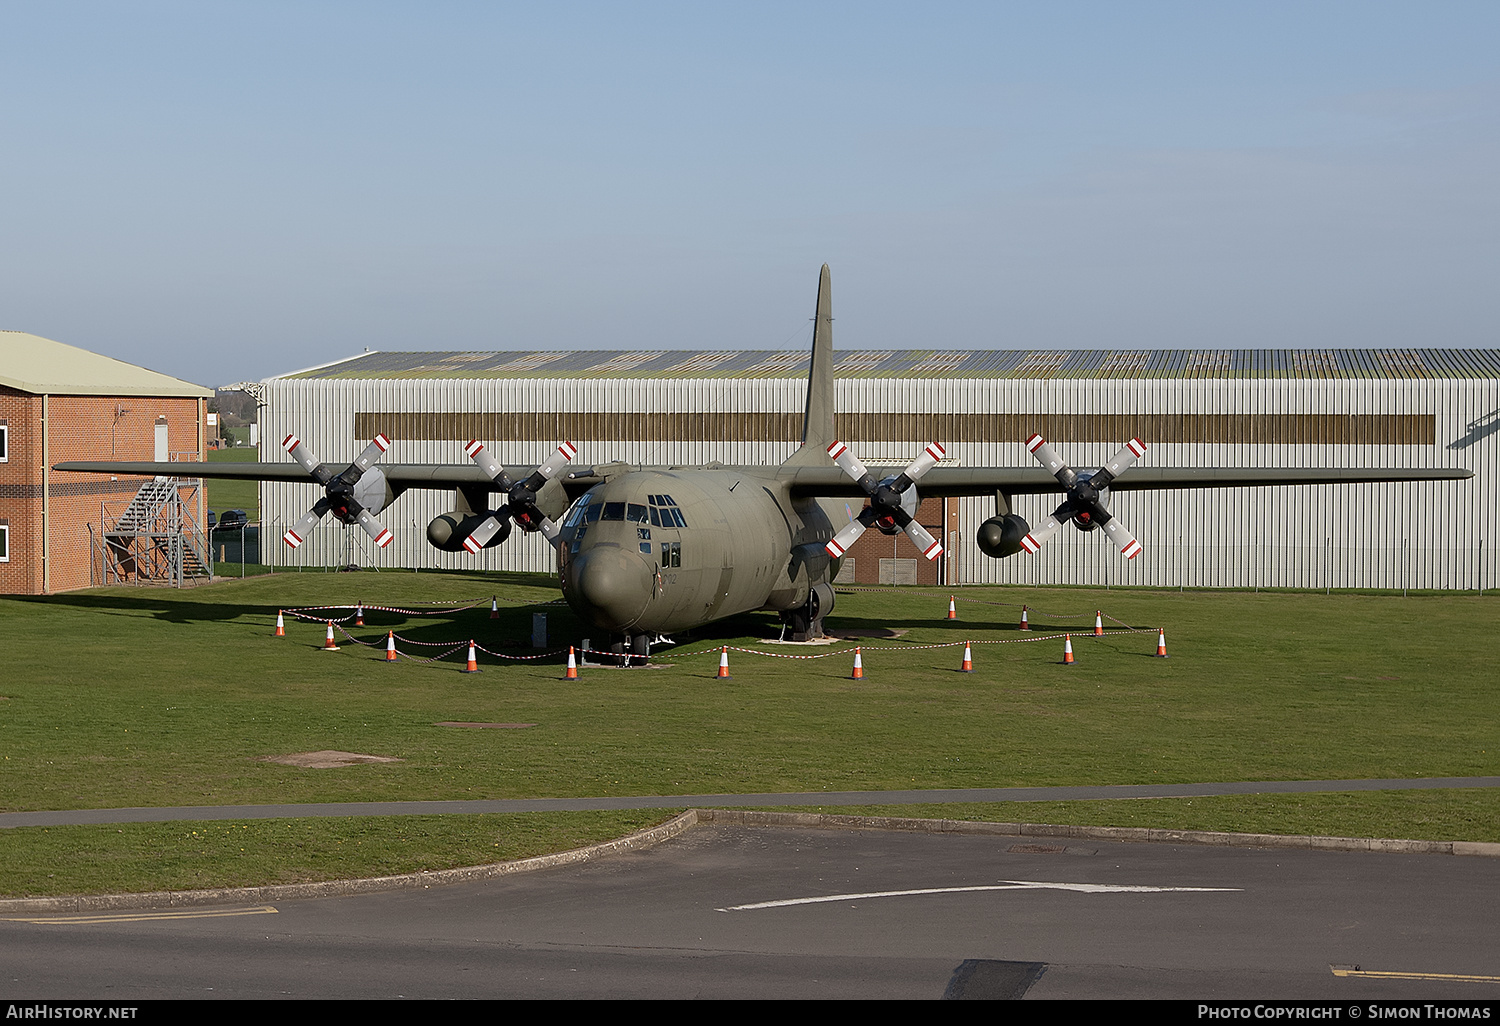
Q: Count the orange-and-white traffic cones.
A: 15